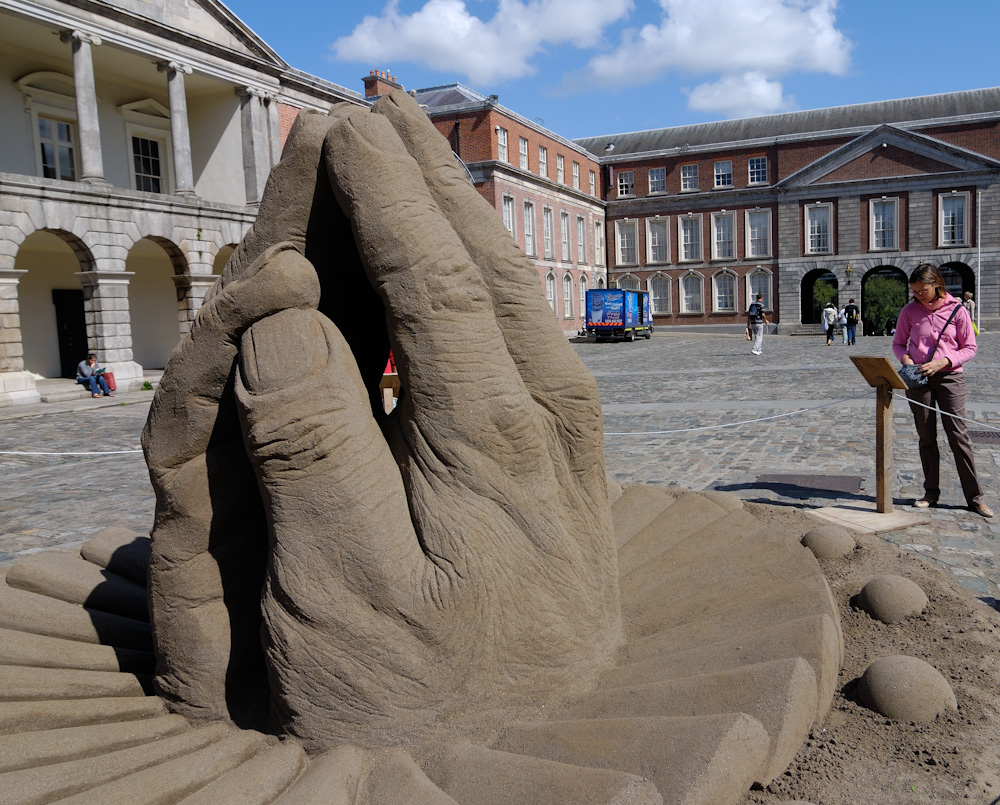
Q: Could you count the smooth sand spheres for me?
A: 3